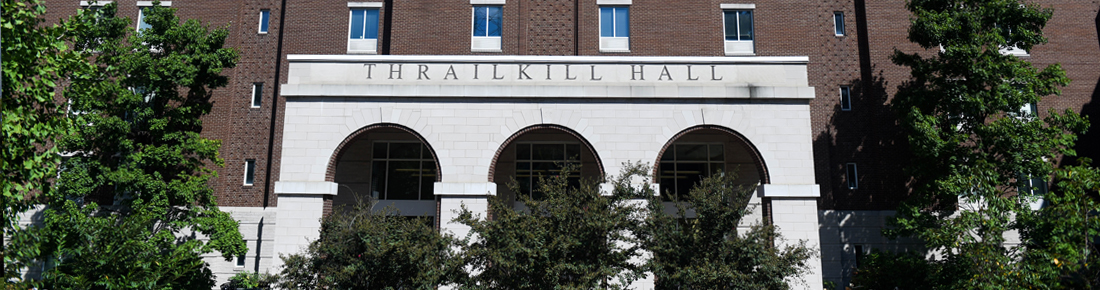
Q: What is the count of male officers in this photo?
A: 0